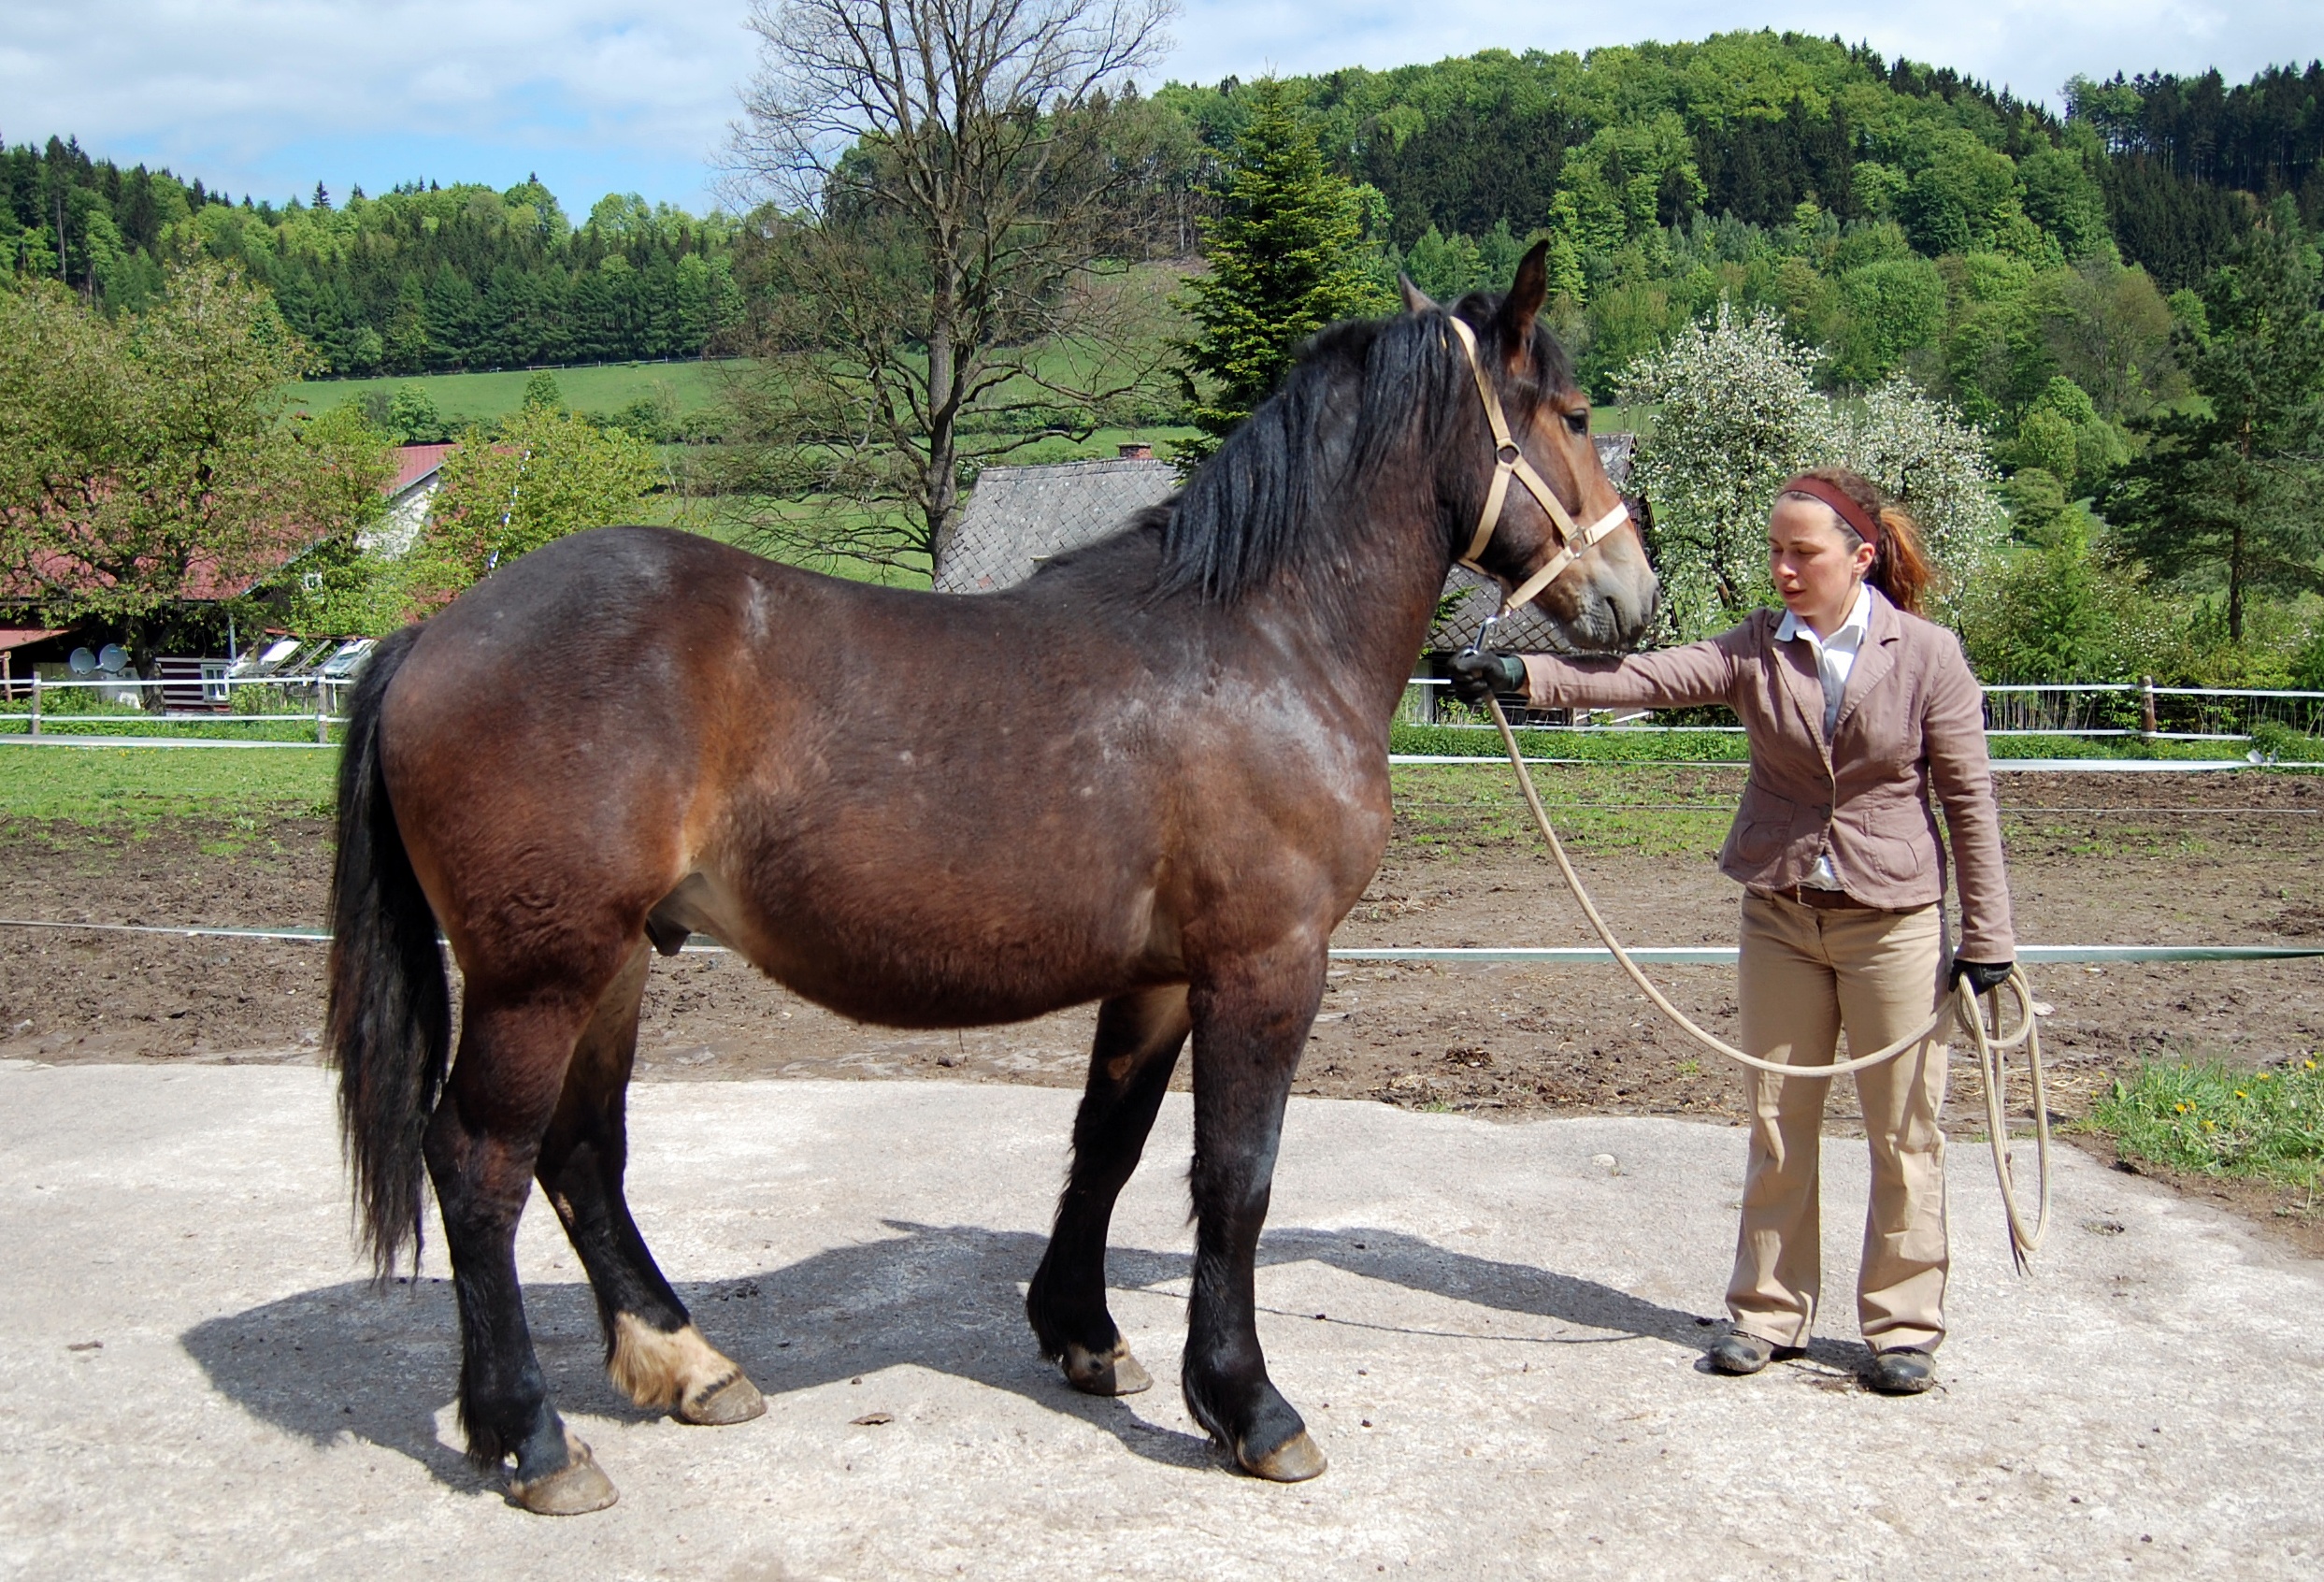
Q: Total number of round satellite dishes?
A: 2